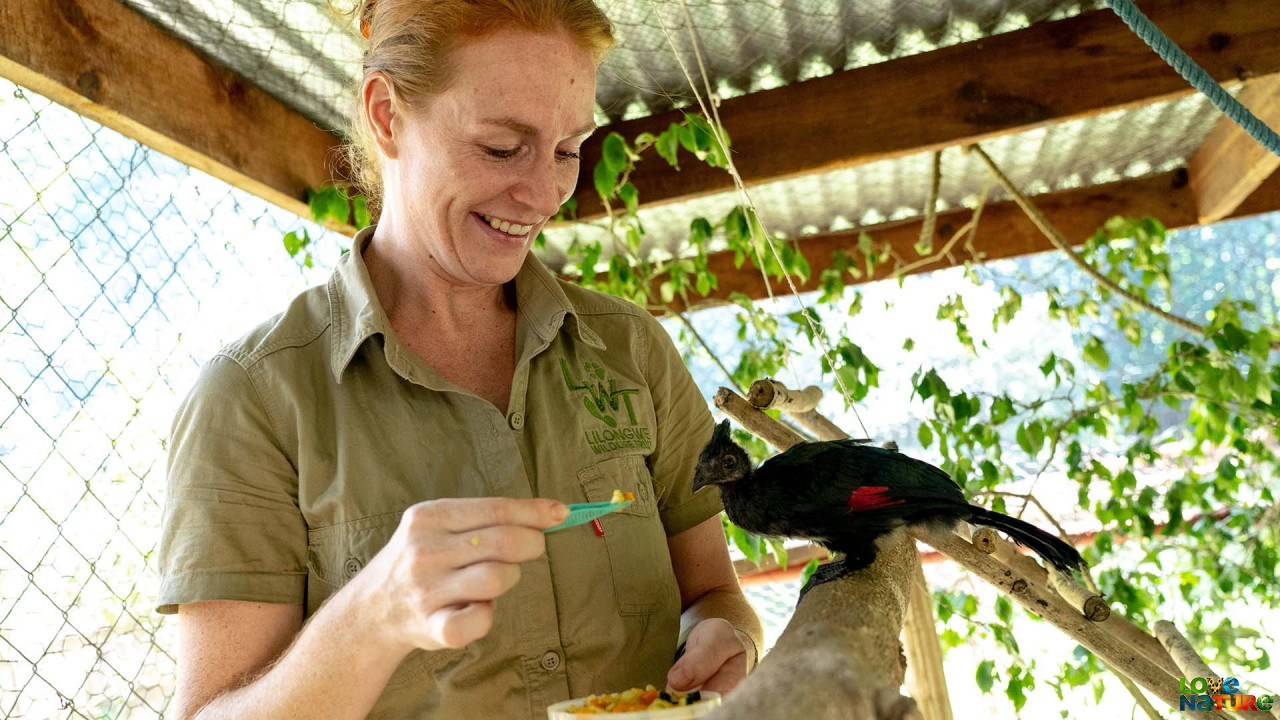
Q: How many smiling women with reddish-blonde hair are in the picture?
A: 1